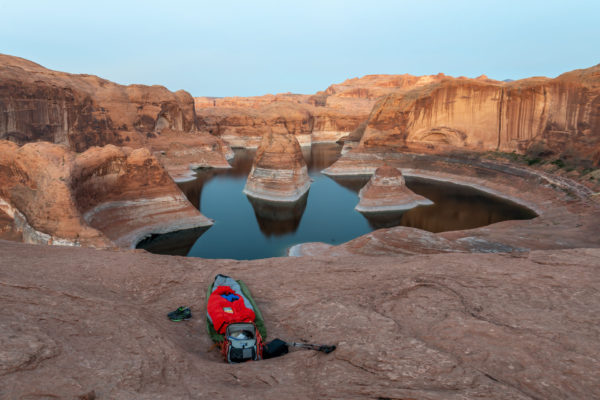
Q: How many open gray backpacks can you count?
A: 1